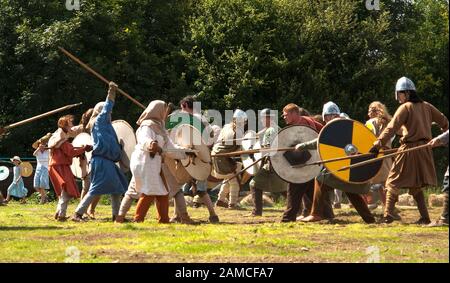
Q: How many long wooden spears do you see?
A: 6